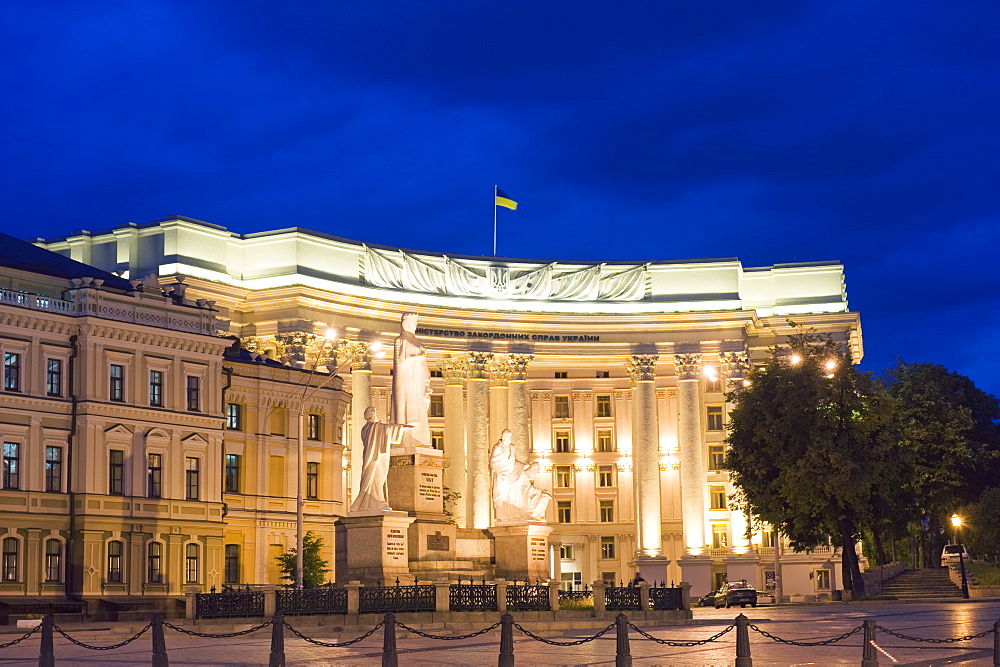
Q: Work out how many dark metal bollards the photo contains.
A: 9